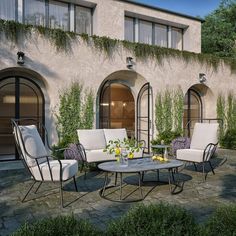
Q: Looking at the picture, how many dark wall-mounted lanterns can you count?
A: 3